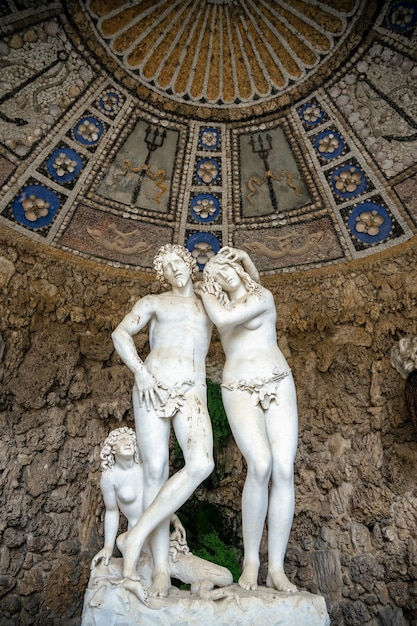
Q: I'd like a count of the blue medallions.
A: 13